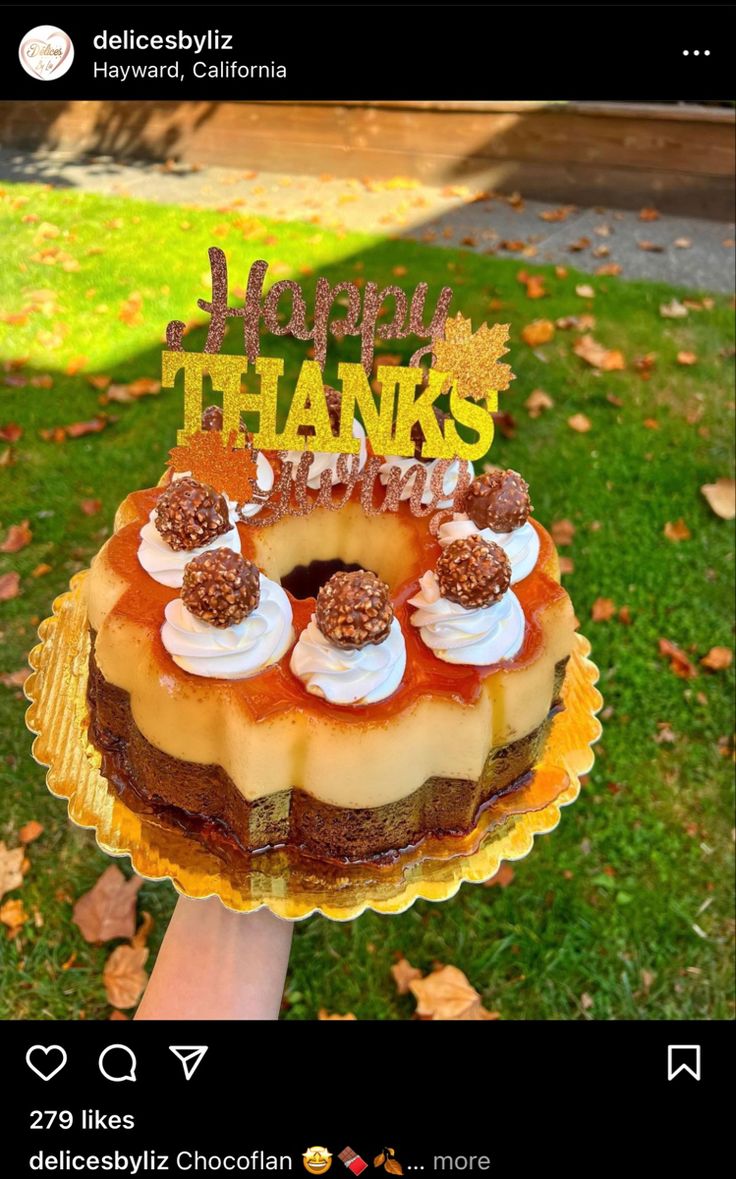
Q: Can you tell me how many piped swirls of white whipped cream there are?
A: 8